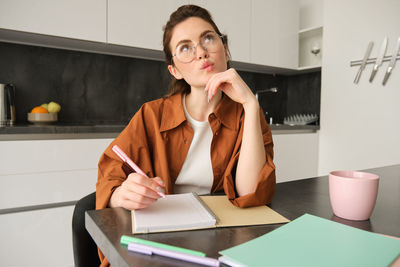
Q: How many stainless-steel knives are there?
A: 3